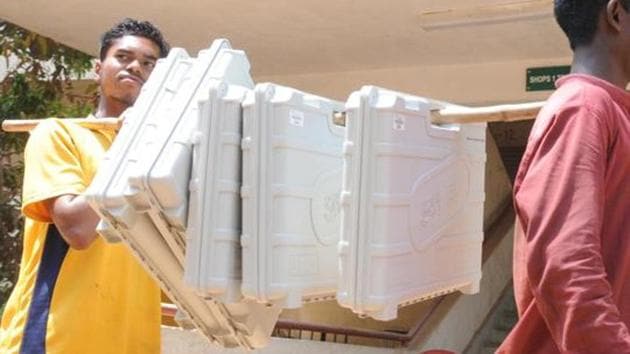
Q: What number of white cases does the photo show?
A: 5